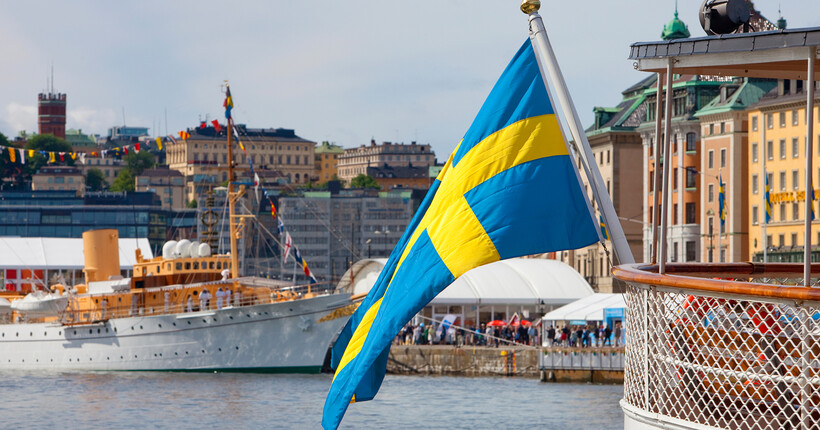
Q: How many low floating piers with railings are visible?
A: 1